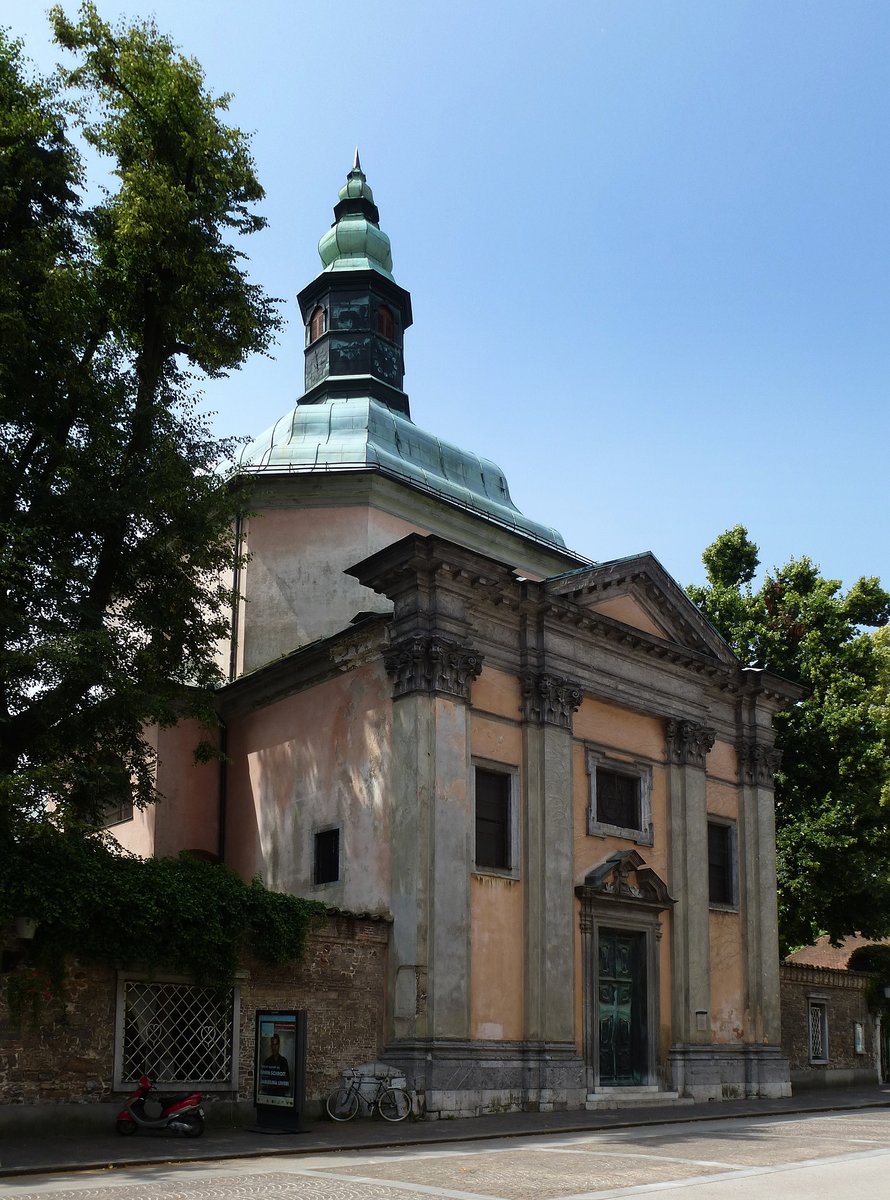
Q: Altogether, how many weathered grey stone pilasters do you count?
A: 4